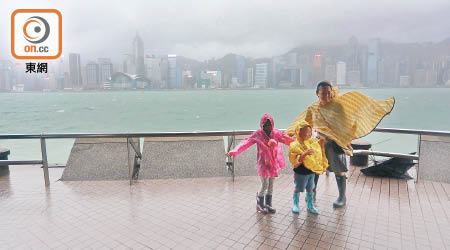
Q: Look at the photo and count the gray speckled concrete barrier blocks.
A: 4